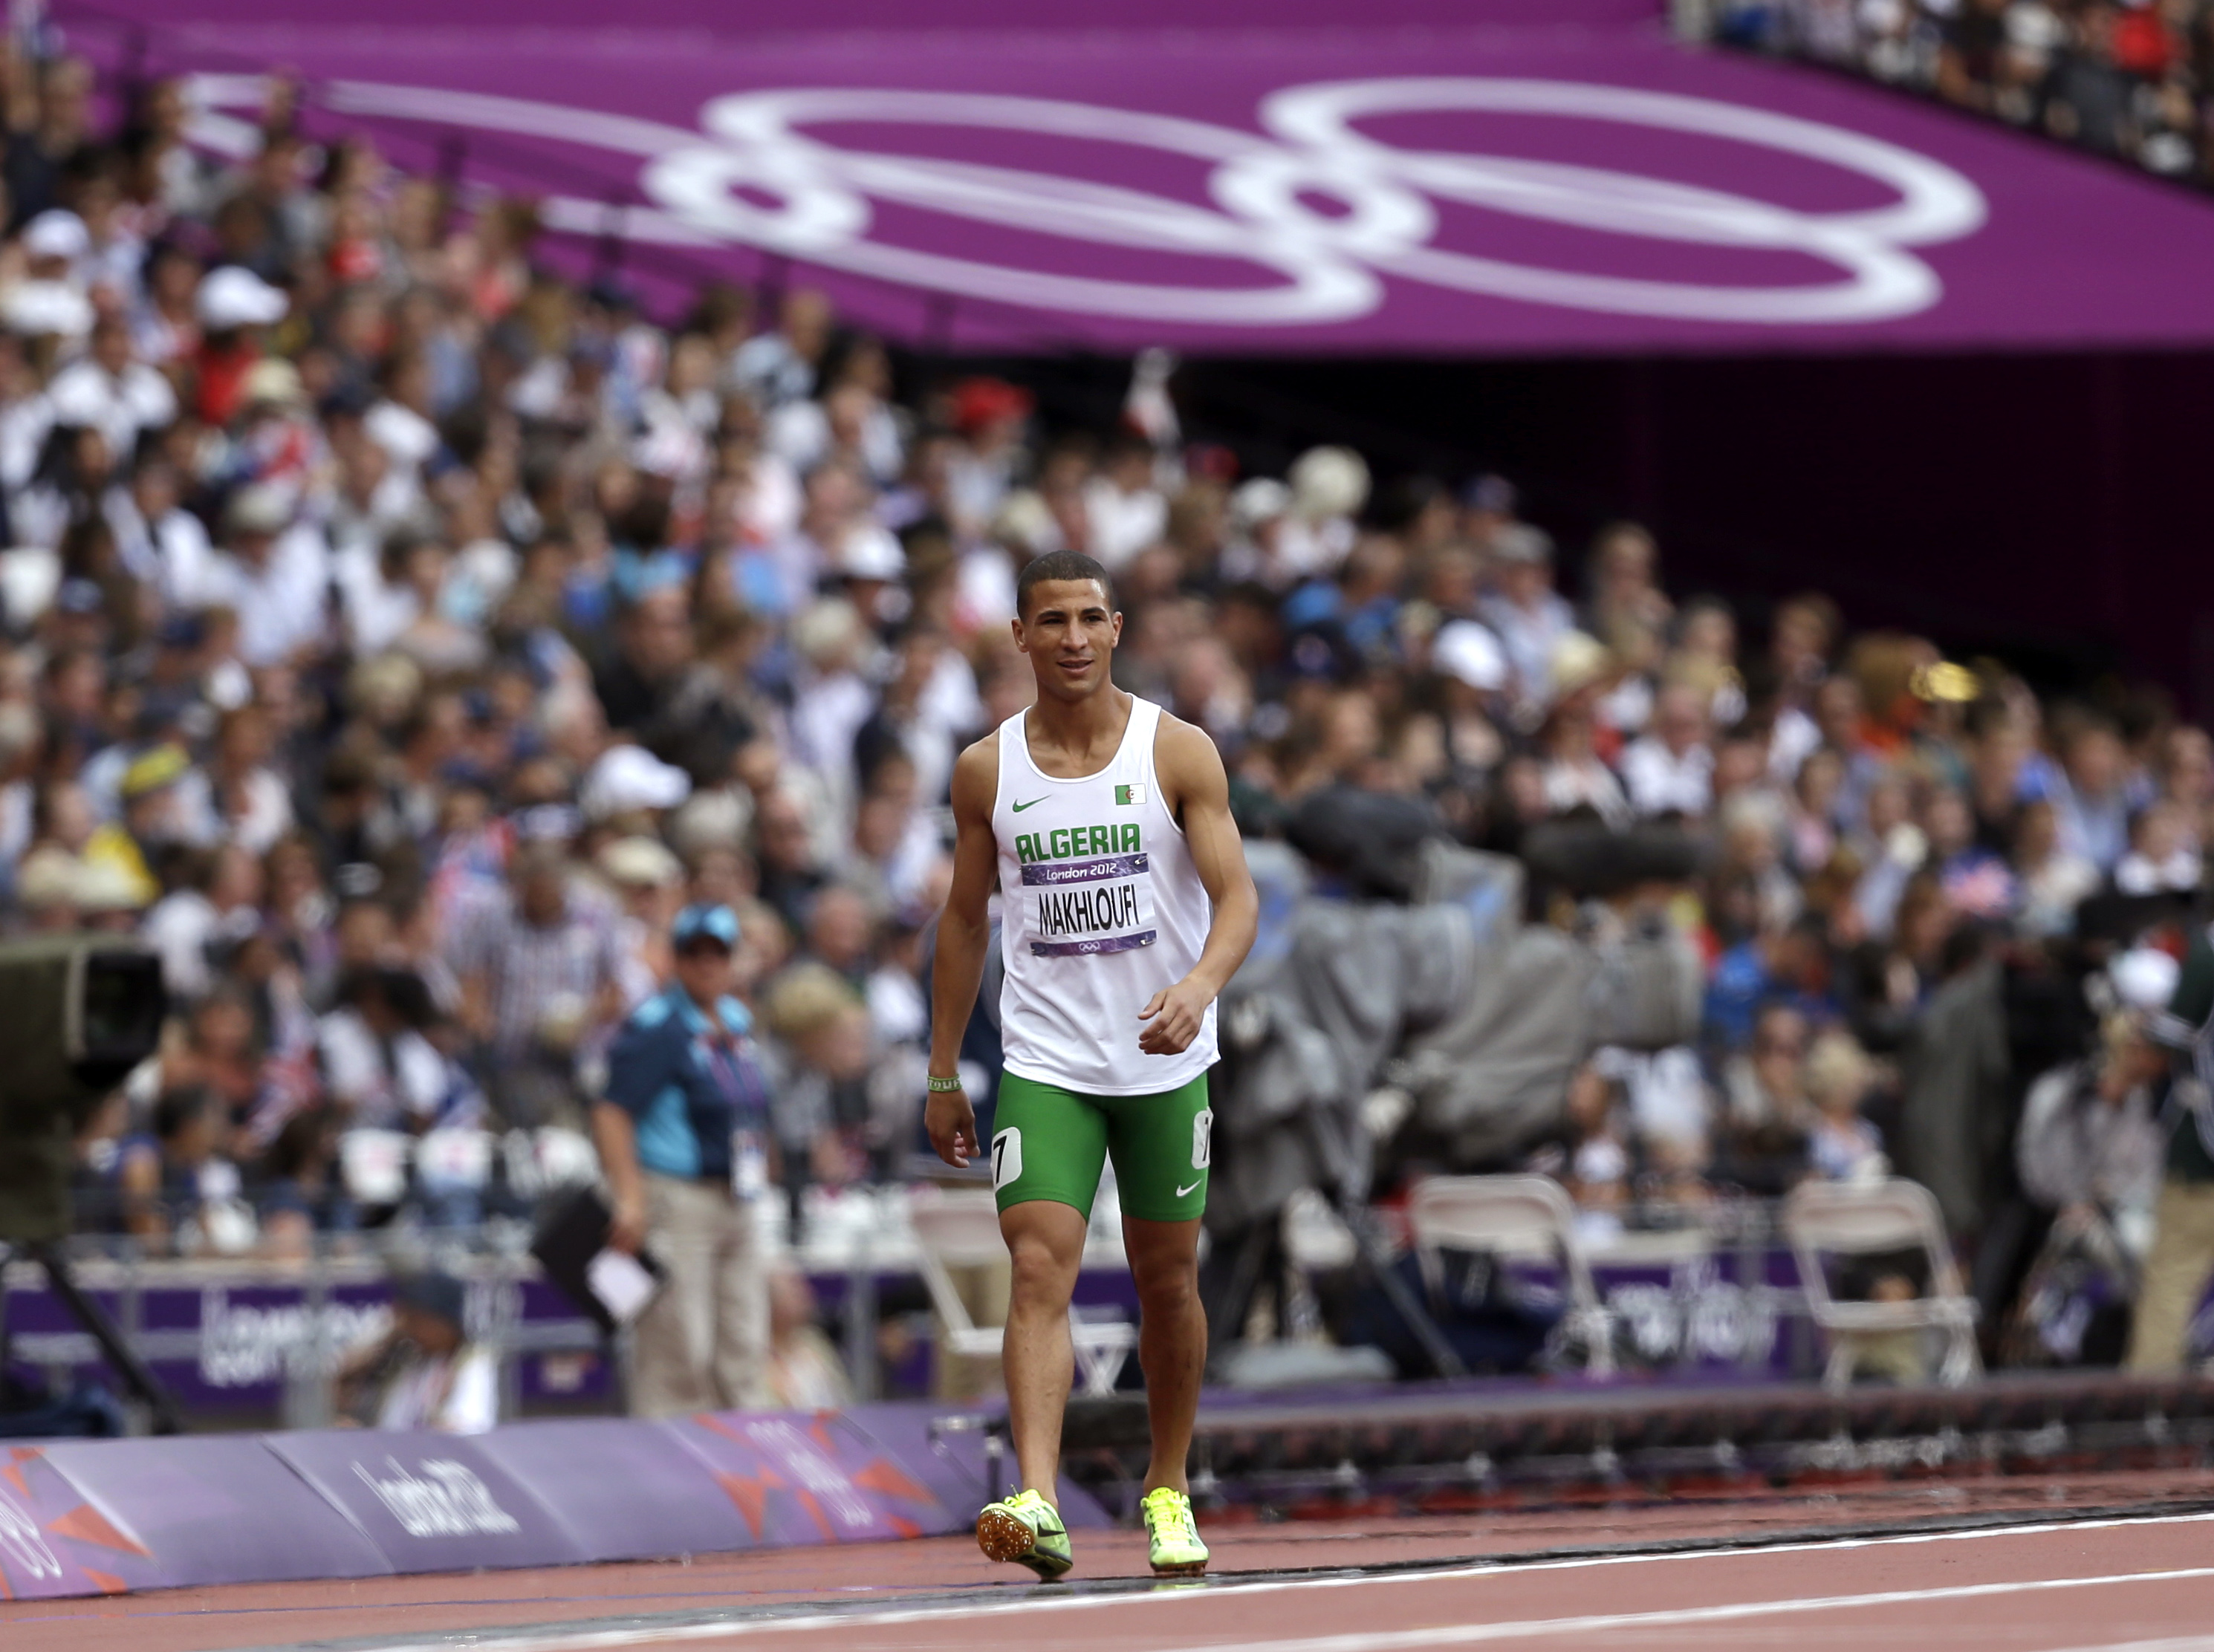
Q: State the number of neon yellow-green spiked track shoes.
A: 2